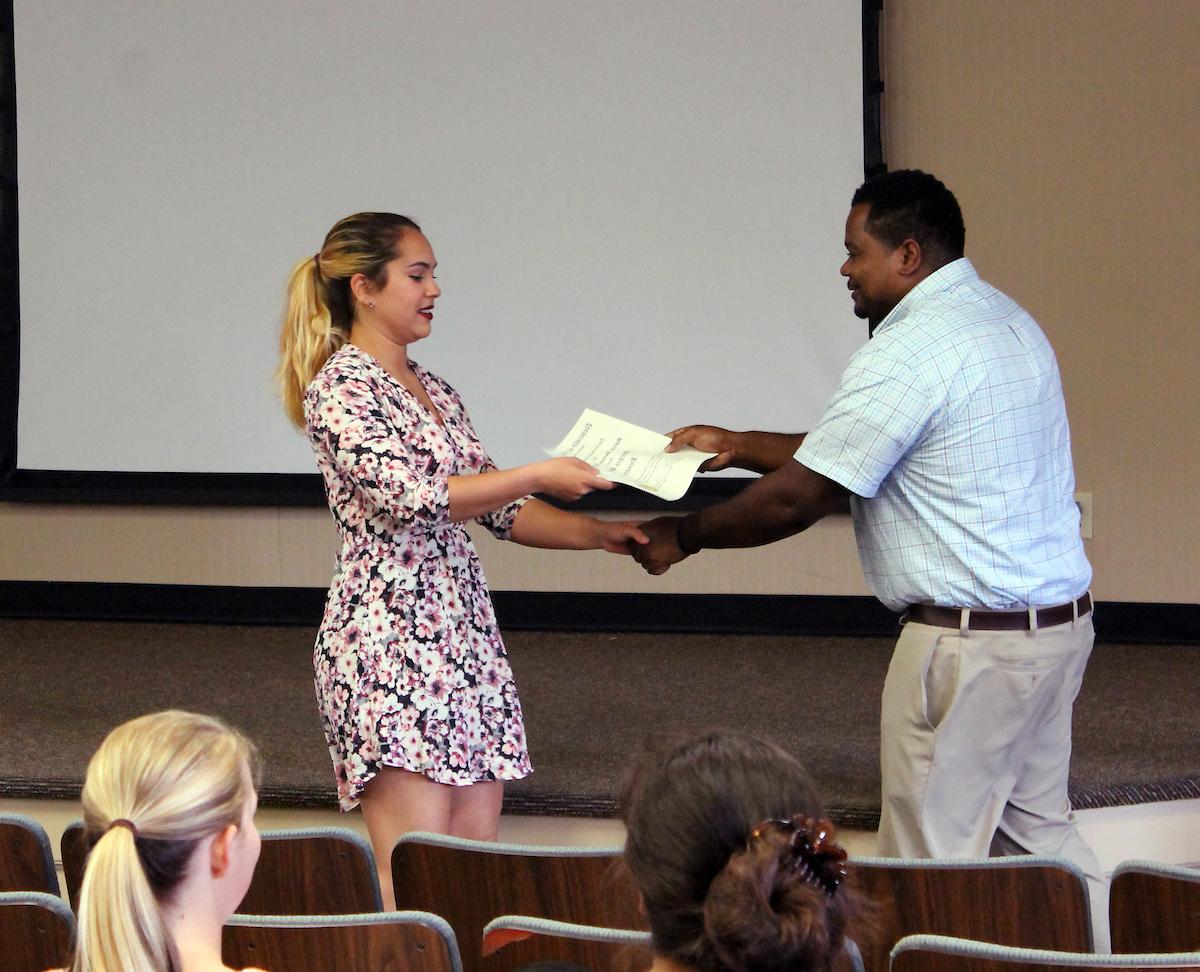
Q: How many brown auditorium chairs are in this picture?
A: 9